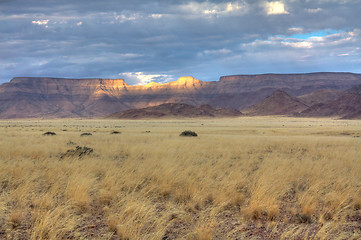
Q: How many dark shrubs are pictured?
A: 5